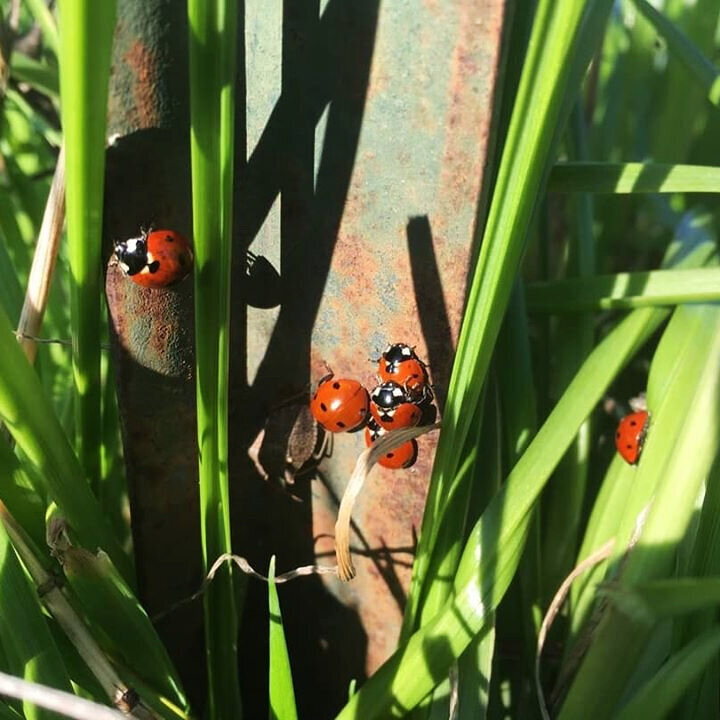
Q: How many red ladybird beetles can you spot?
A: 6